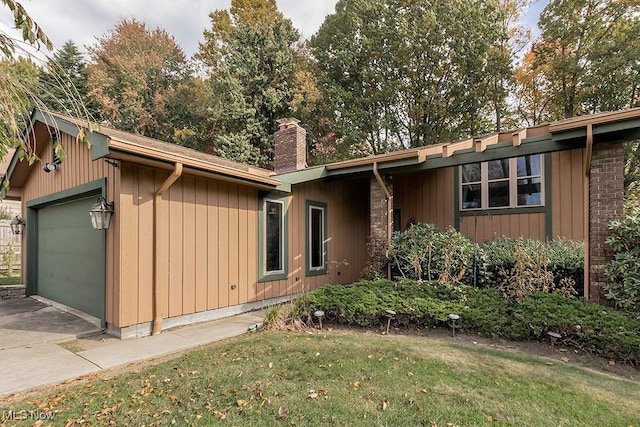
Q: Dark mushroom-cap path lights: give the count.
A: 4